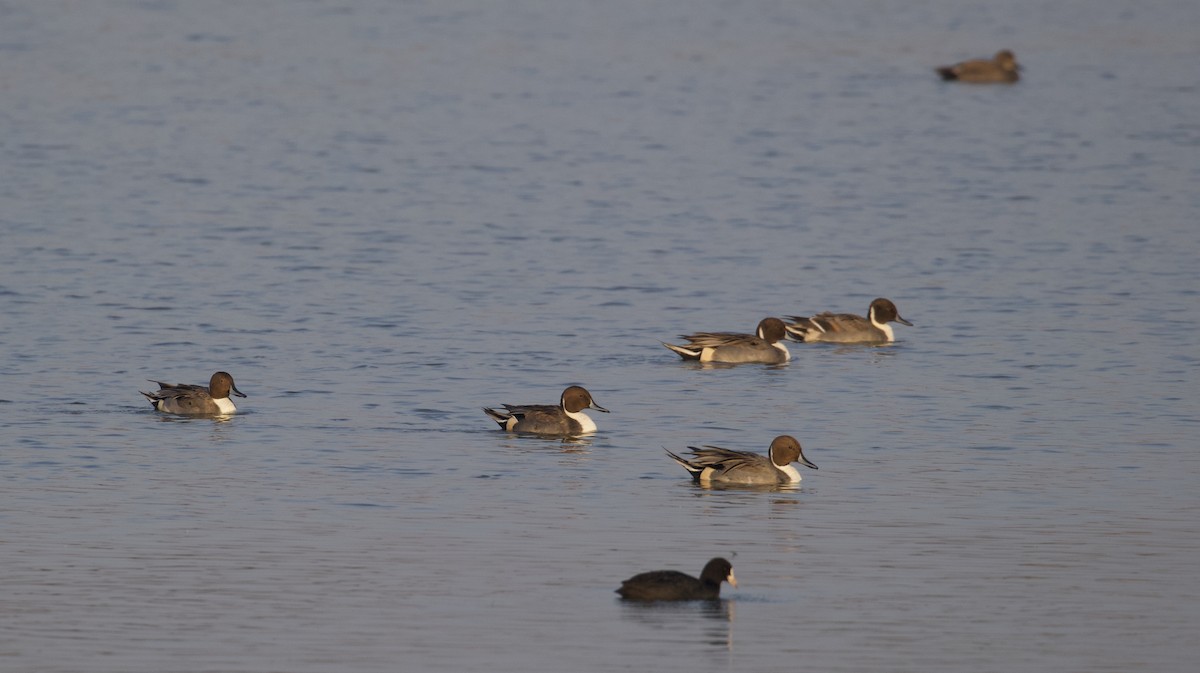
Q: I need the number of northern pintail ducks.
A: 5